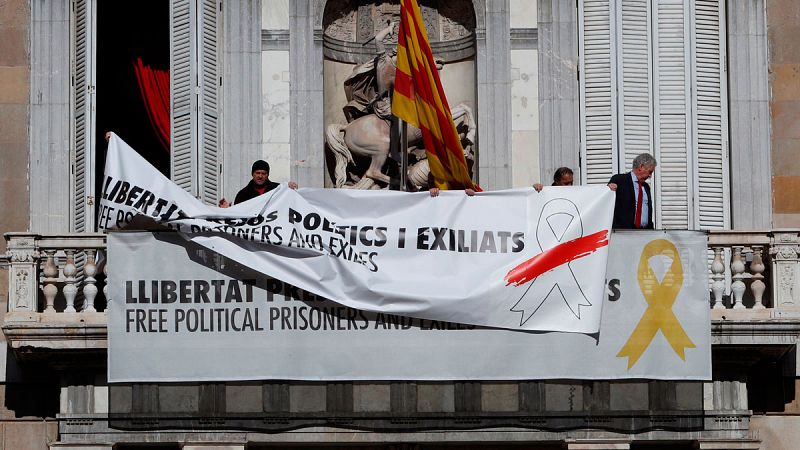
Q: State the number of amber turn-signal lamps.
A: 0